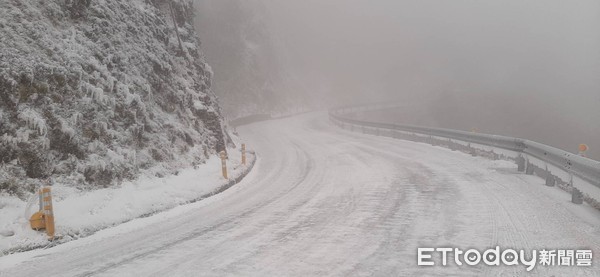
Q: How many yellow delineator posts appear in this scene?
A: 3